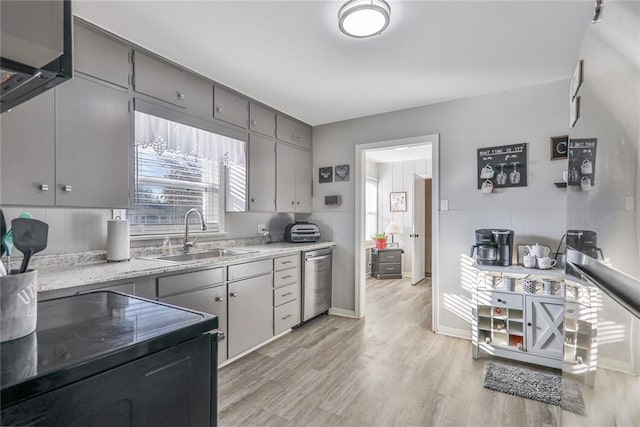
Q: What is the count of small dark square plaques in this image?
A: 2